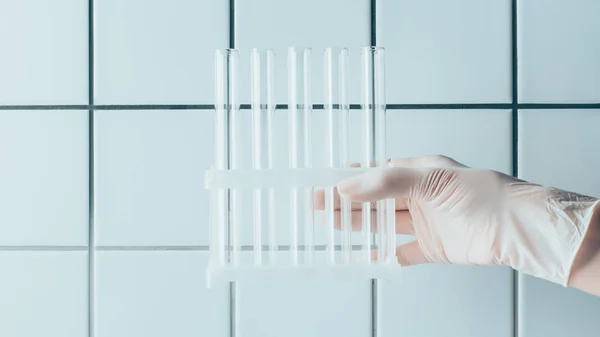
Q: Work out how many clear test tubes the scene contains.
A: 5